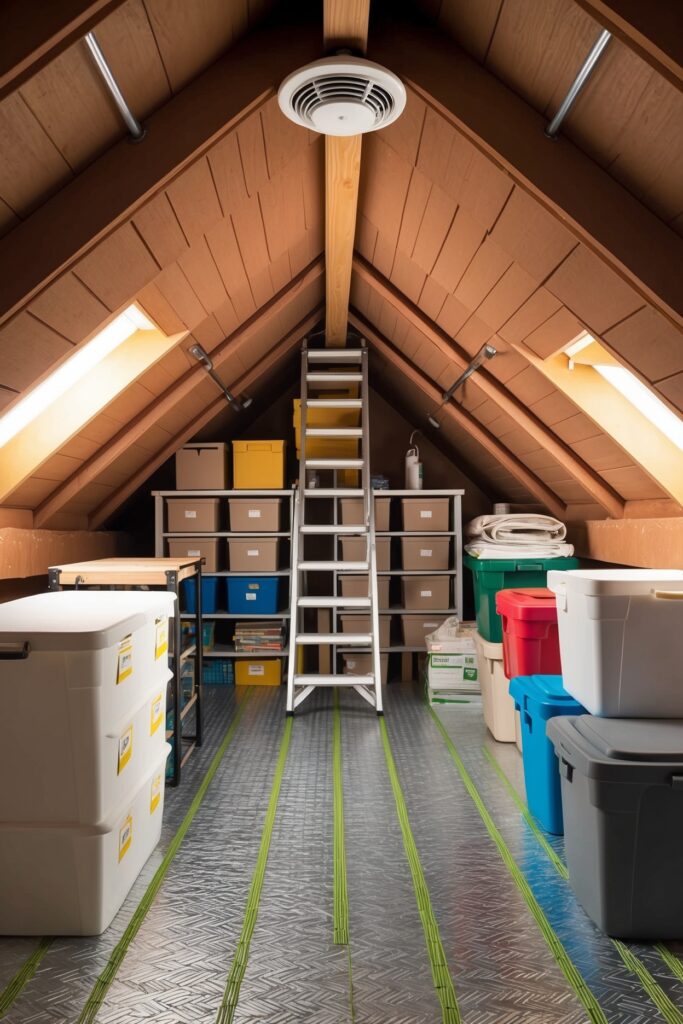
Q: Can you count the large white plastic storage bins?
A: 4